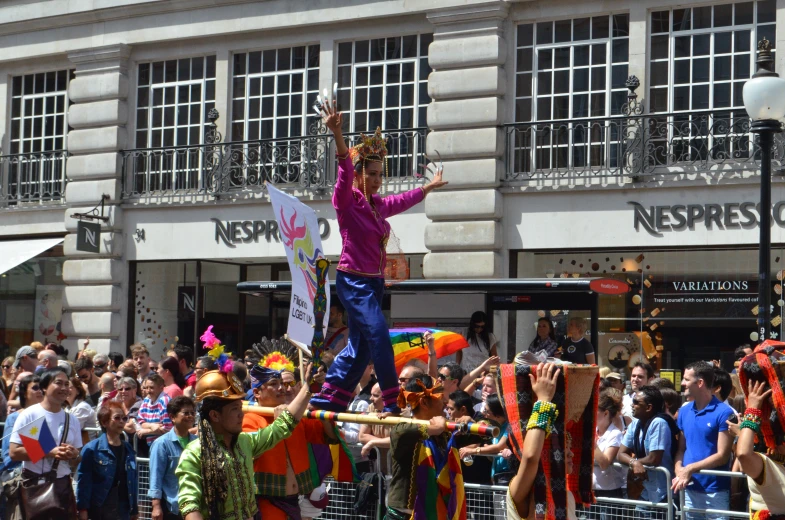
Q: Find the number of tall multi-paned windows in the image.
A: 6